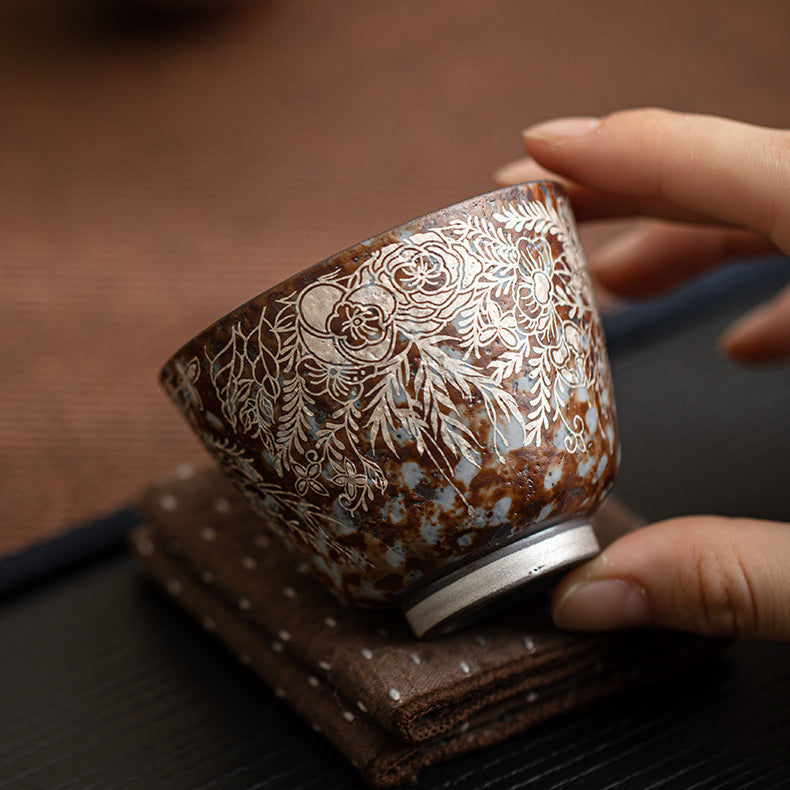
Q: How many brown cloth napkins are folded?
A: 1